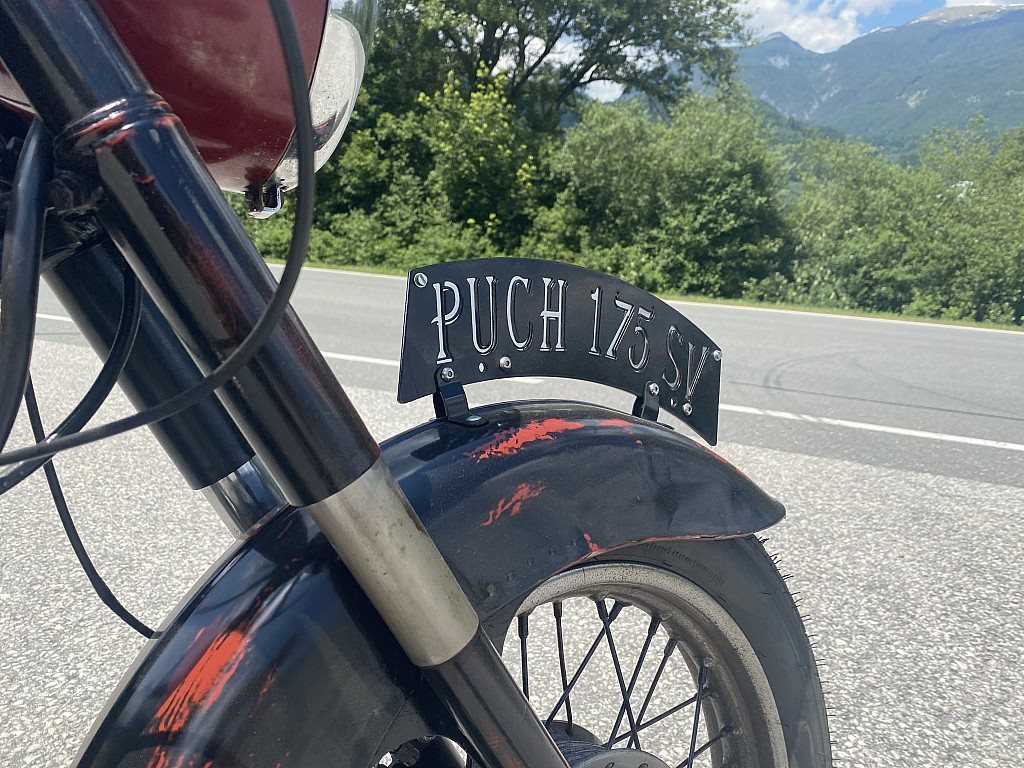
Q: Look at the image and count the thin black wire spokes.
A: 9